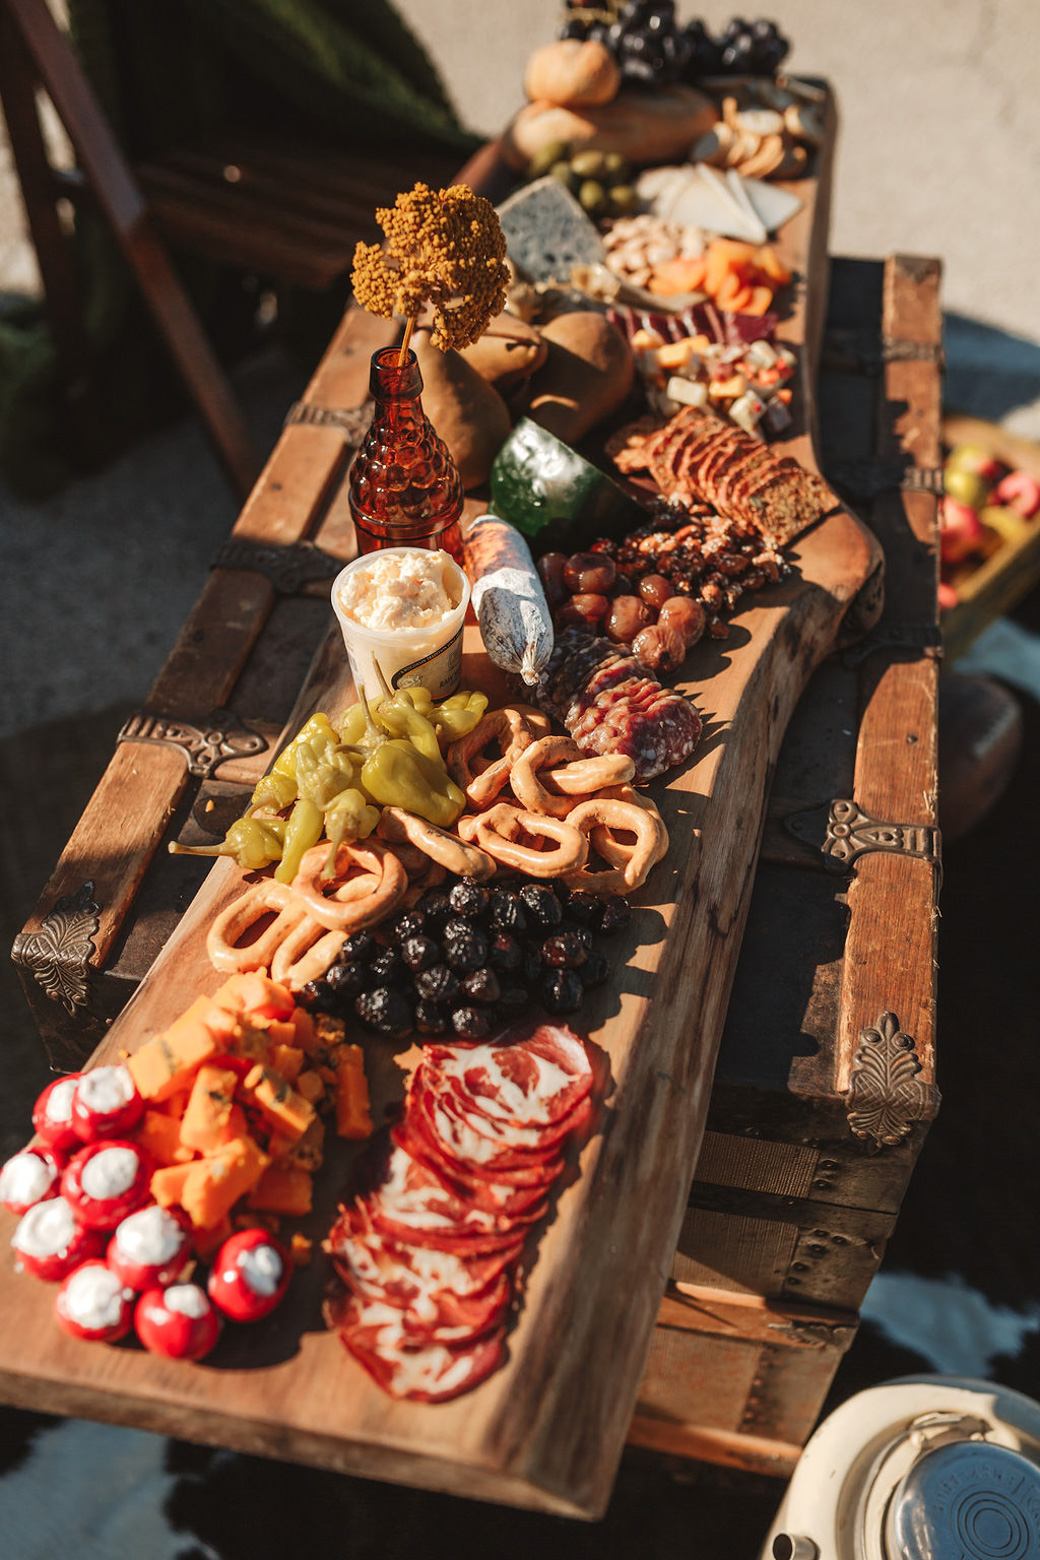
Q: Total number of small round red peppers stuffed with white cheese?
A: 9